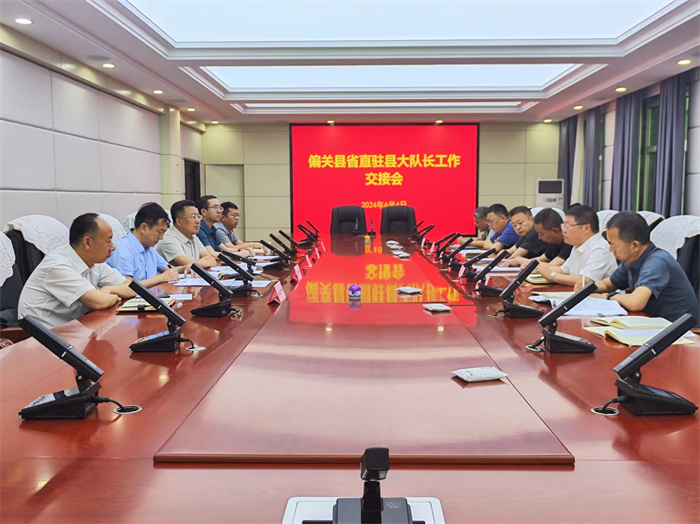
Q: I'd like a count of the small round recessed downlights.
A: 11